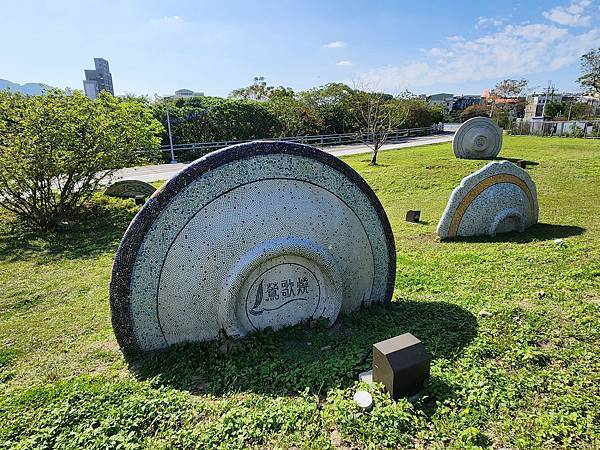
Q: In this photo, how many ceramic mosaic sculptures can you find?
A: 4